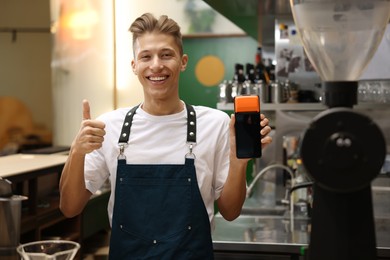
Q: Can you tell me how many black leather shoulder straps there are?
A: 2